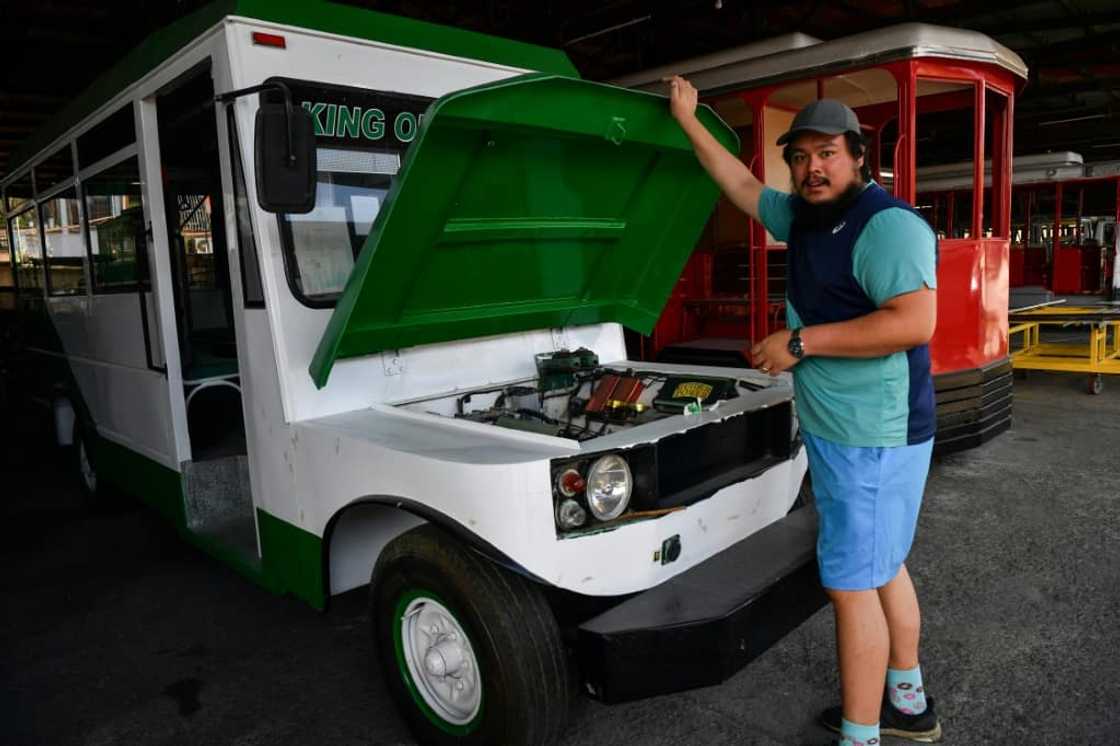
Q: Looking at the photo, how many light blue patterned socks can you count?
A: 2